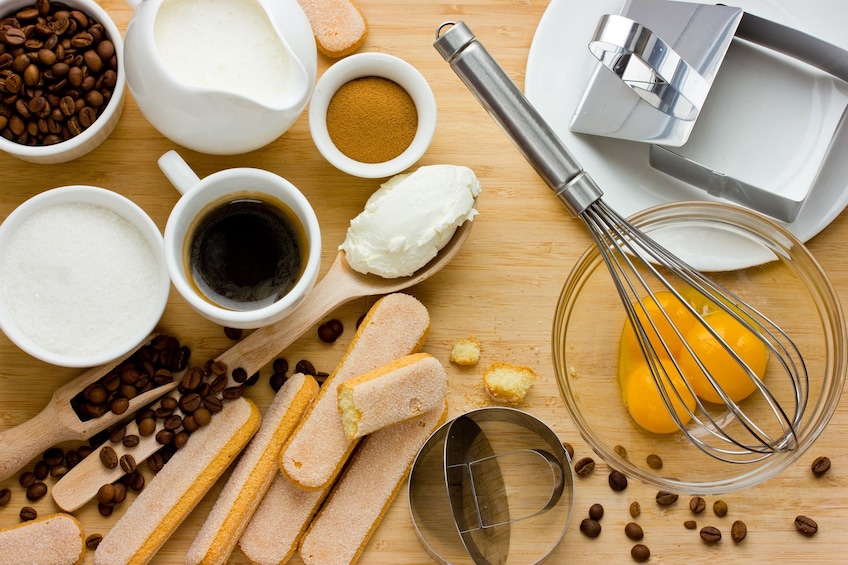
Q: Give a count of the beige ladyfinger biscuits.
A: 8